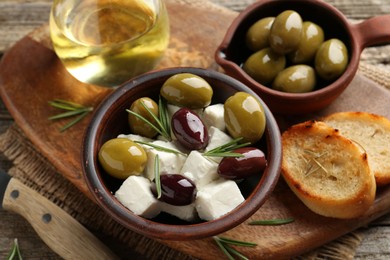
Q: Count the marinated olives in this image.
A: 13